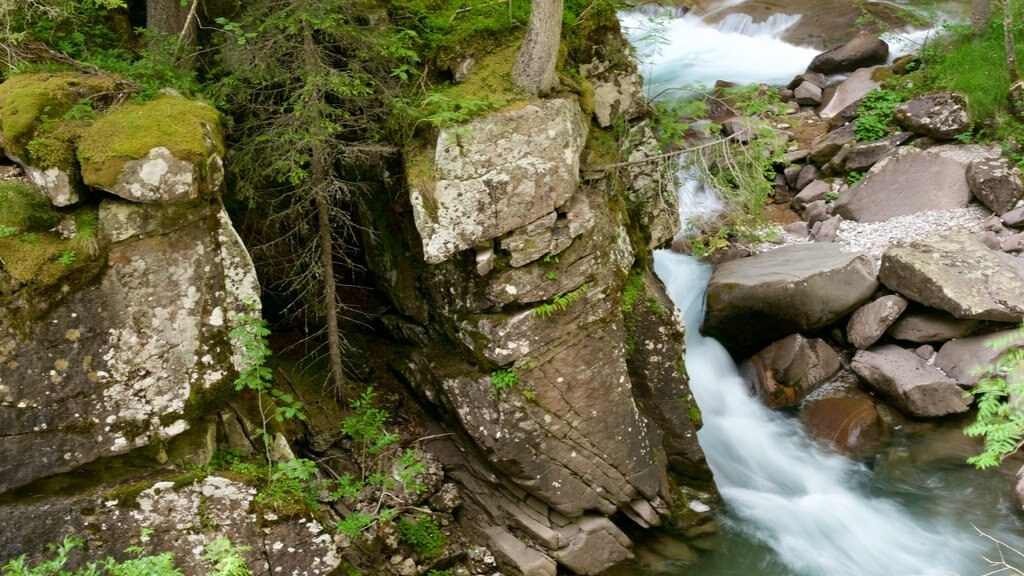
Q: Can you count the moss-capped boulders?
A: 2